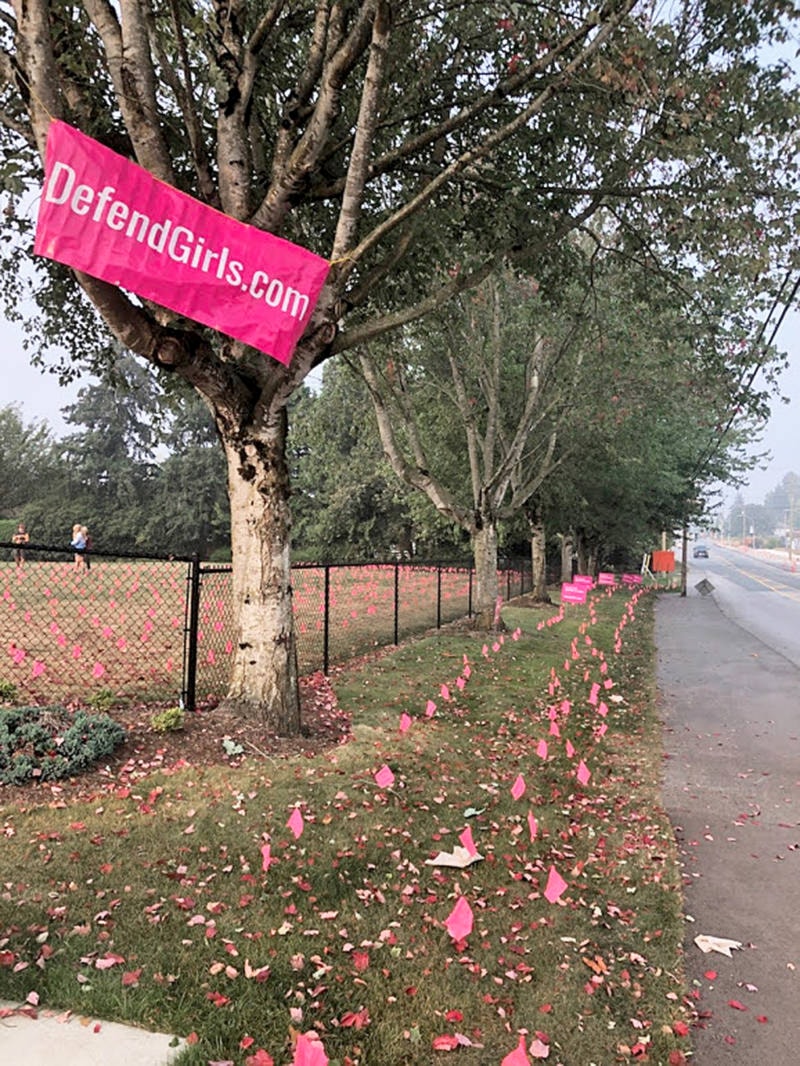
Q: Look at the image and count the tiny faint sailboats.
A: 0